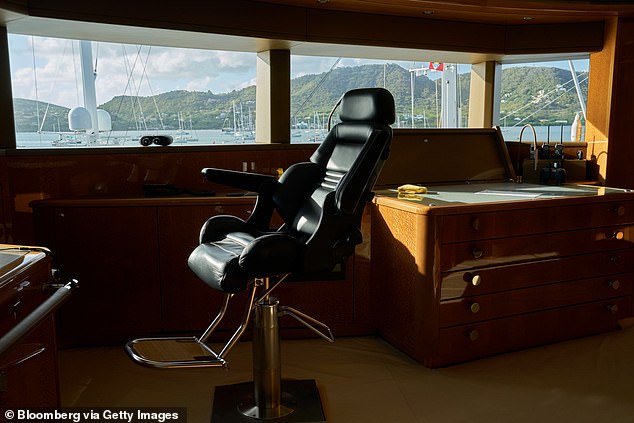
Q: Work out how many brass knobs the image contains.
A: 10